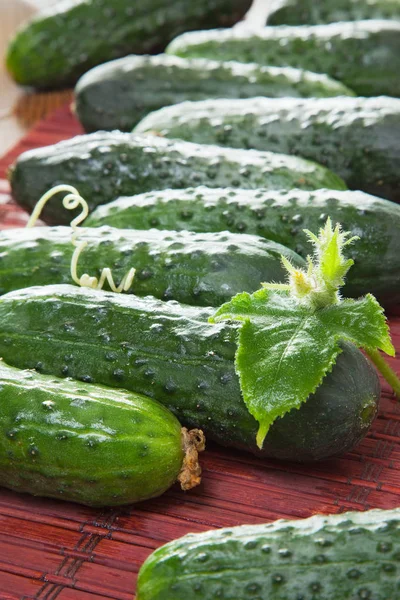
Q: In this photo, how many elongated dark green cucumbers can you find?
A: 11